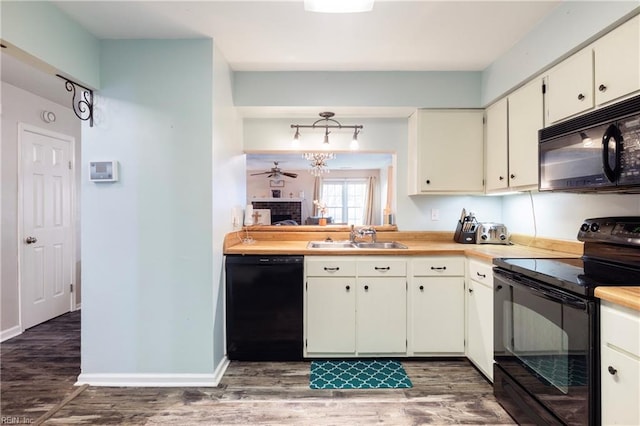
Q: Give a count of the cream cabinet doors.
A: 10